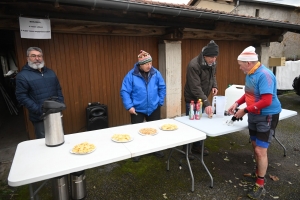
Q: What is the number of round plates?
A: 4